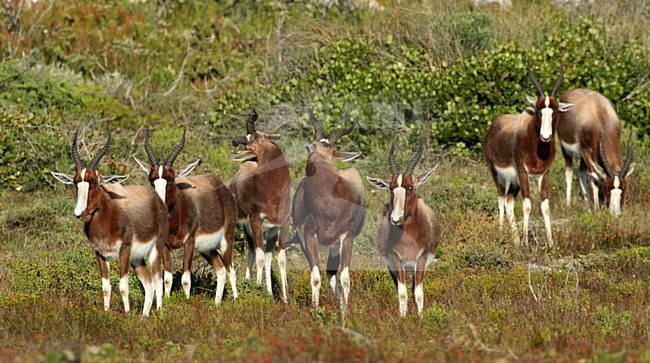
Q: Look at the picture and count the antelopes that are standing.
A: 7